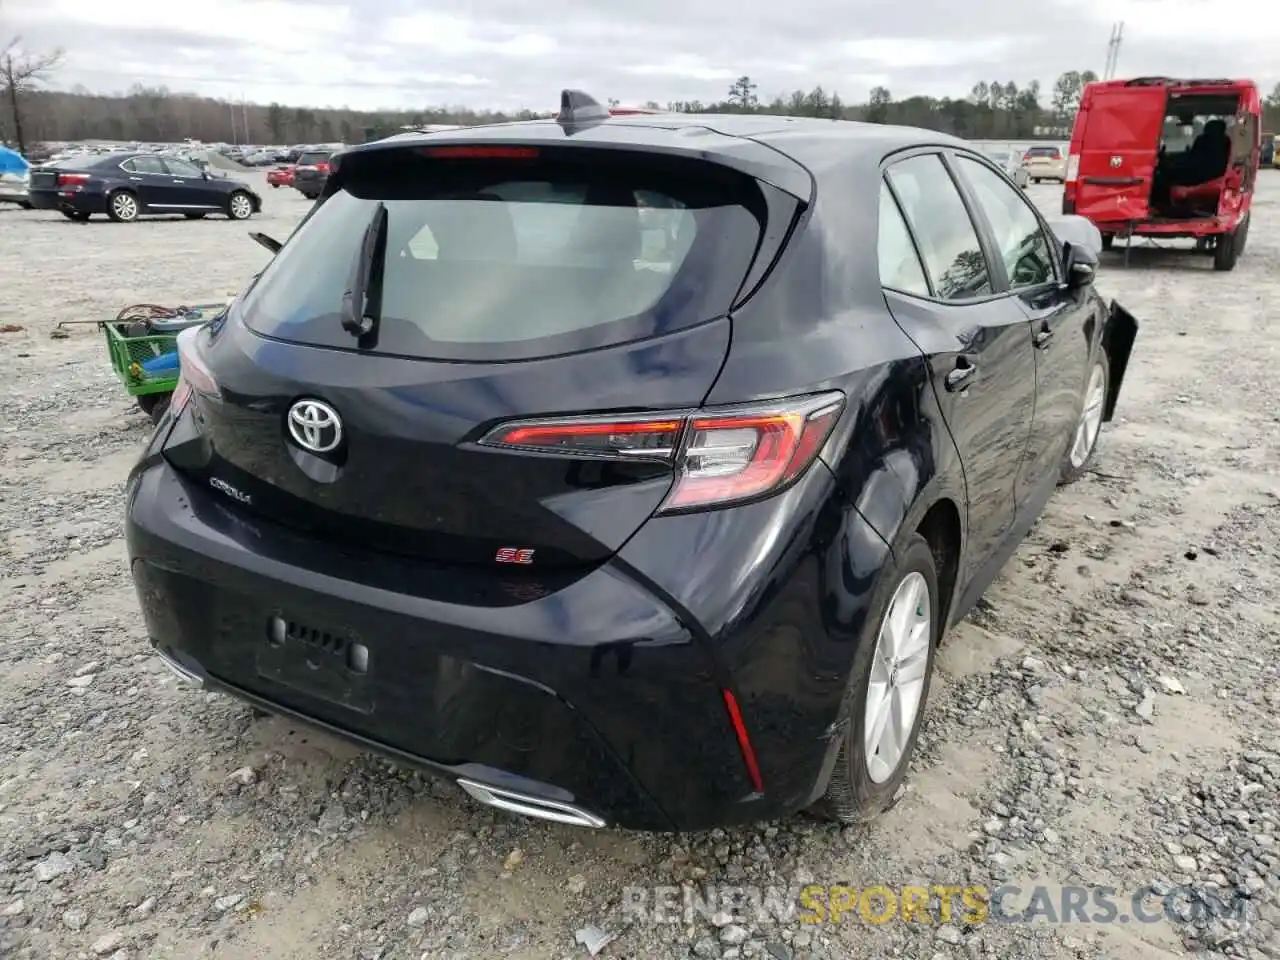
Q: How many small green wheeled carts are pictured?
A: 1